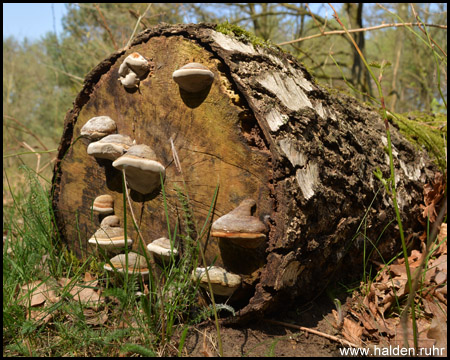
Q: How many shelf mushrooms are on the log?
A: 11